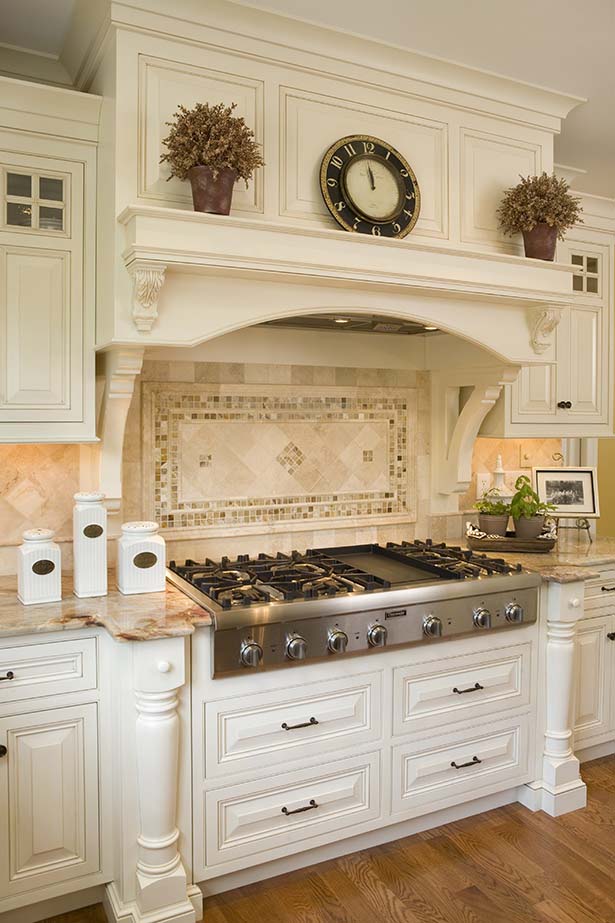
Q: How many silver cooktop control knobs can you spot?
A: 7